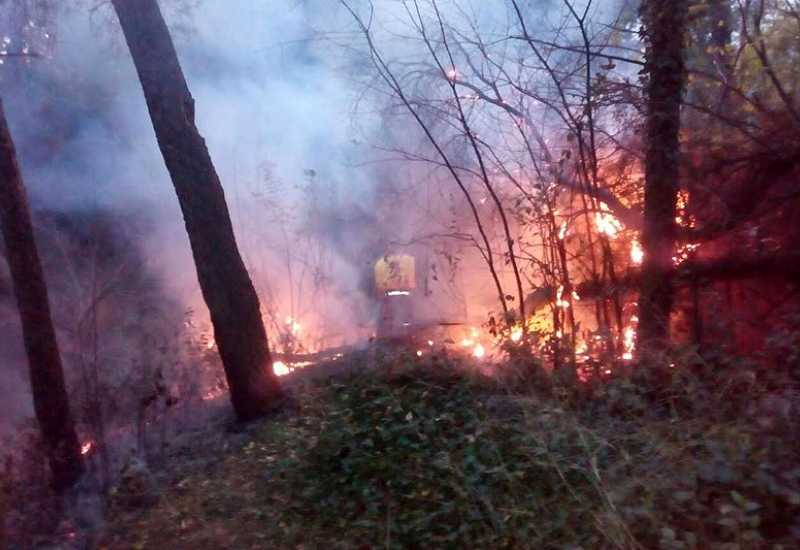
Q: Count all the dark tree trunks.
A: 3